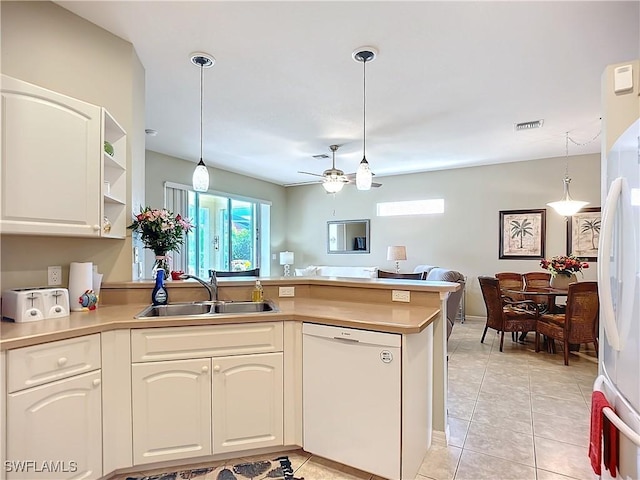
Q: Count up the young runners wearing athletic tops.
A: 0